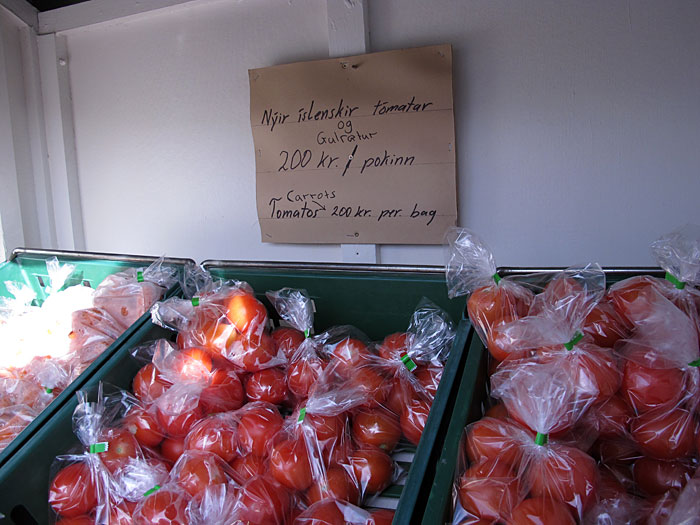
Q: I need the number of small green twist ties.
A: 13